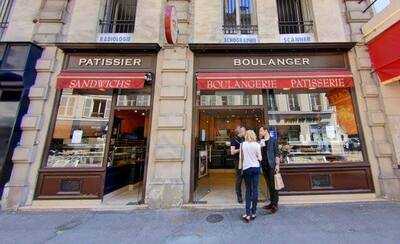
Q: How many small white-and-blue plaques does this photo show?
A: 3